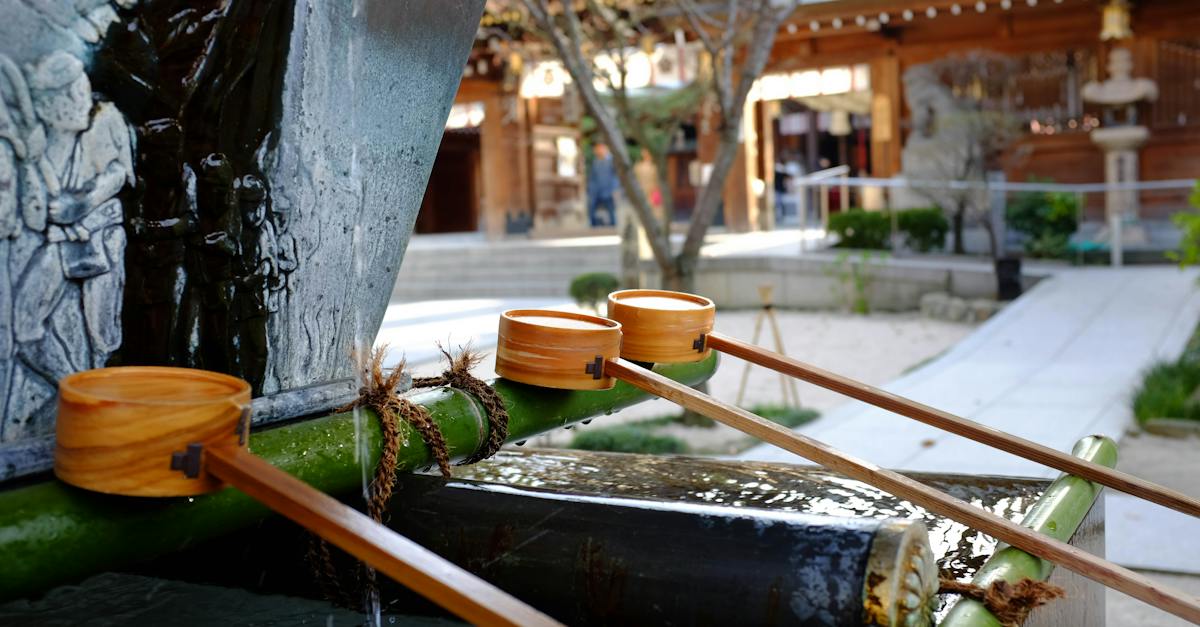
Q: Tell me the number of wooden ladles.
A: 3